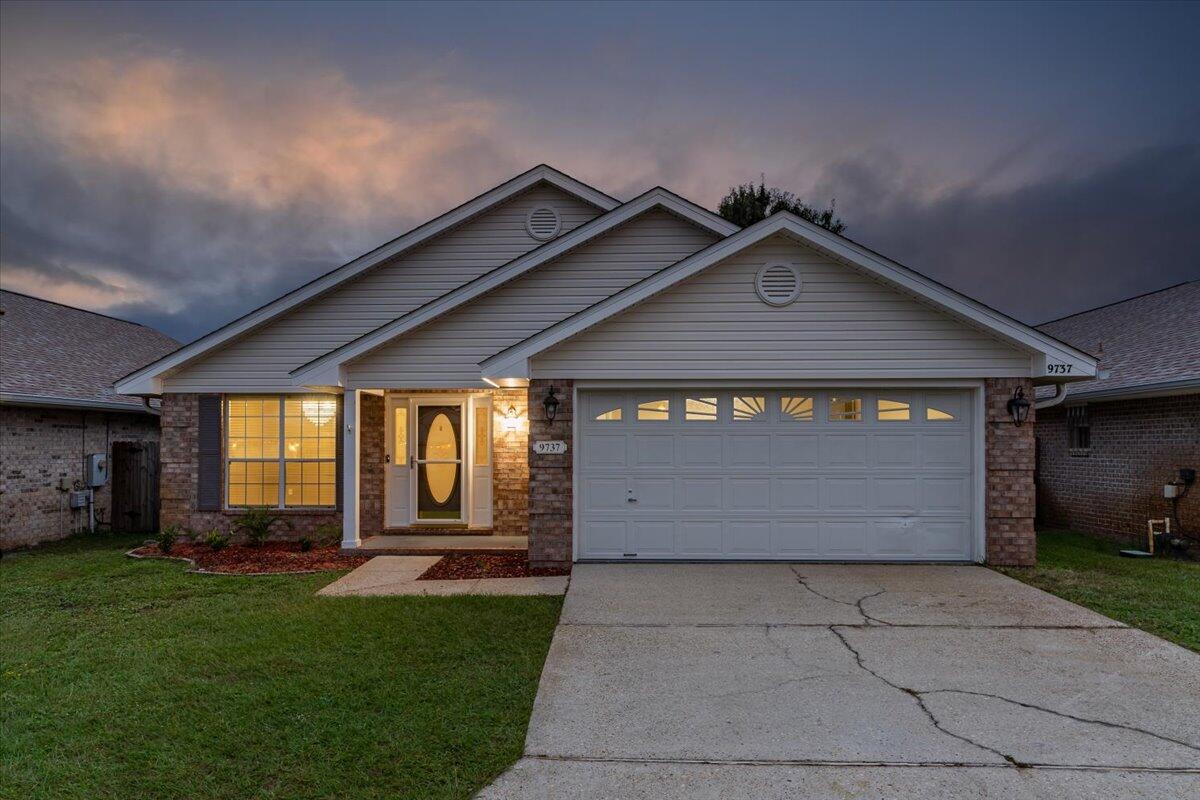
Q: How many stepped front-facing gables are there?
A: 3